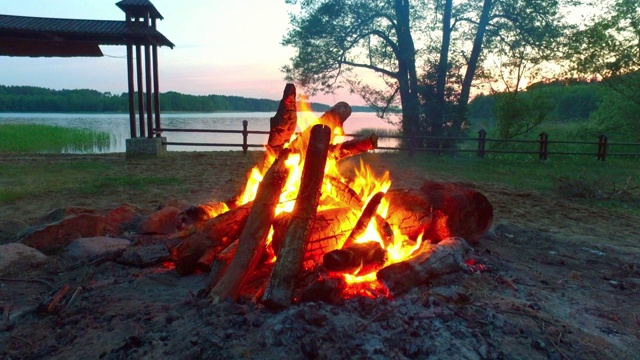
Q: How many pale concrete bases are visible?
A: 1